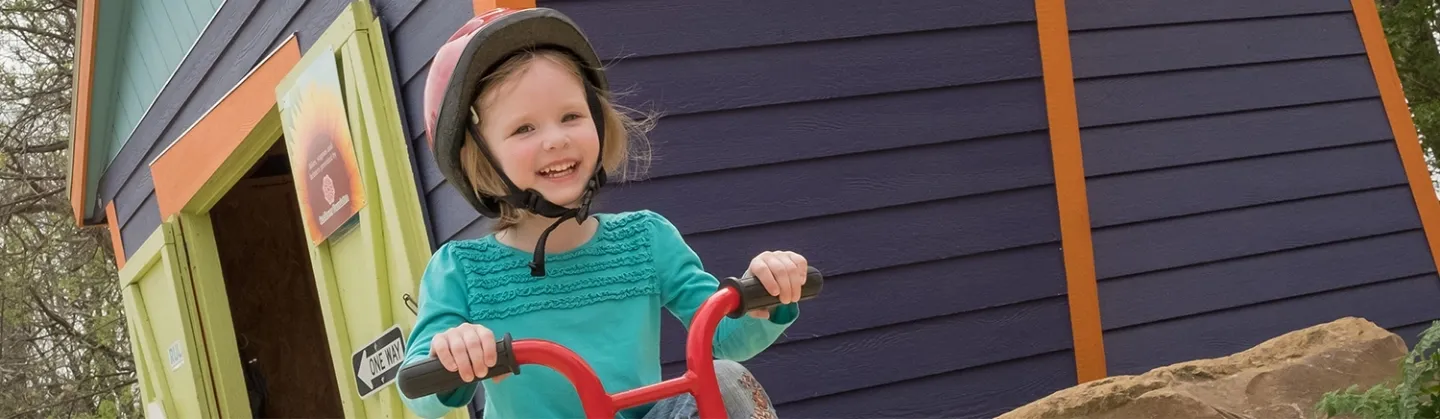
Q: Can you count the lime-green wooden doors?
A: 2